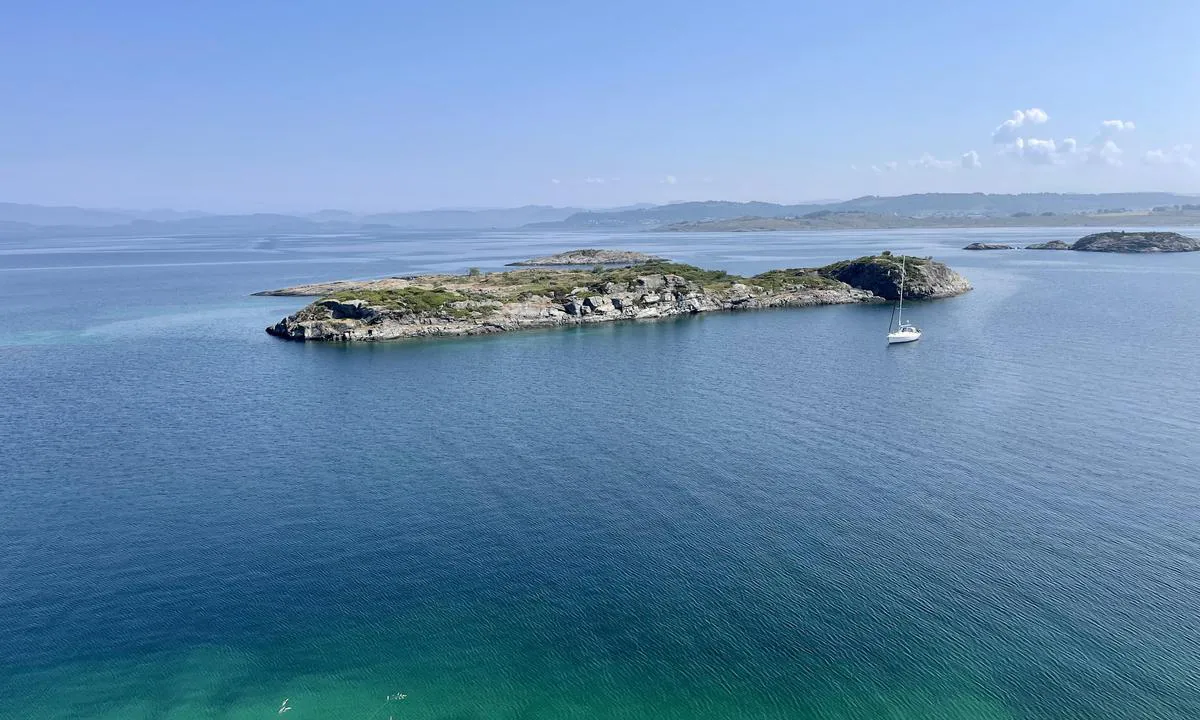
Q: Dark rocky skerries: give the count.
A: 3